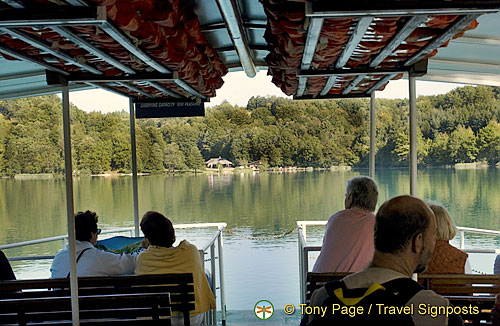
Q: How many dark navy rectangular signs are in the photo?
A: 1